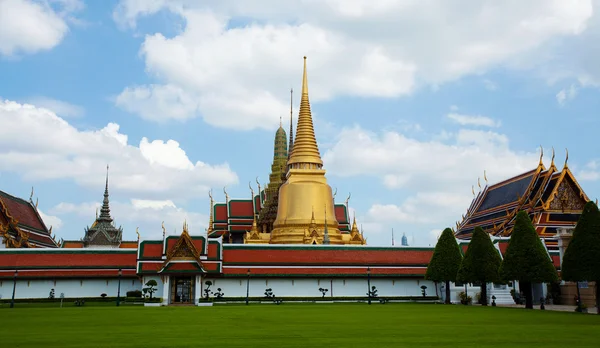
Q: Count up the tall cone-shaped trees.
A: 4